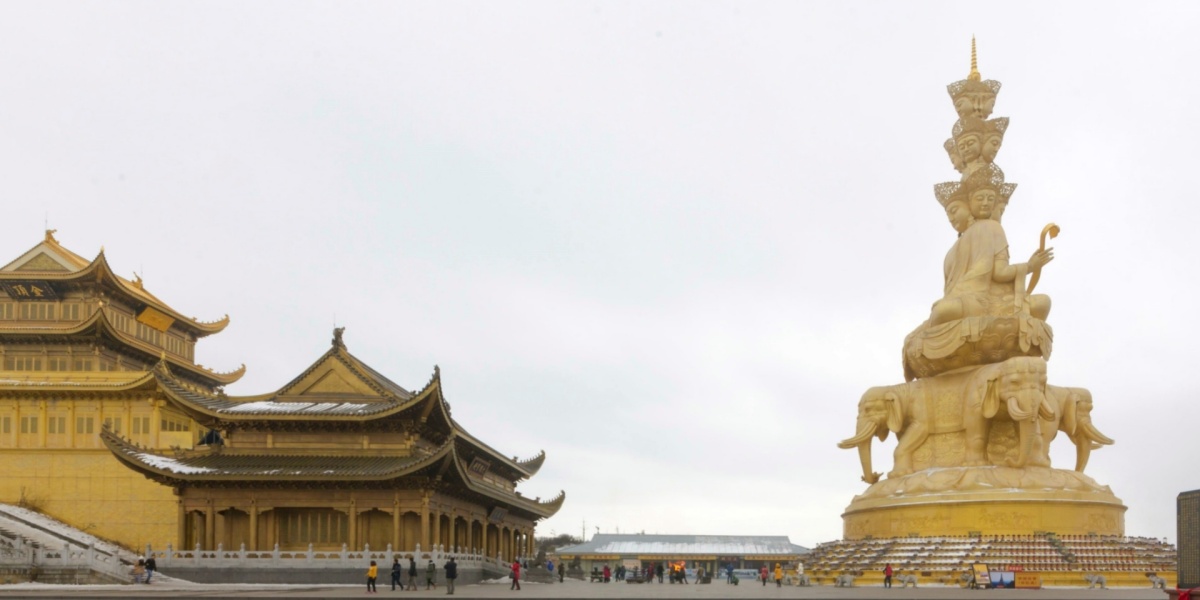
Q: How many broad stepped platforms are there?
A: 1